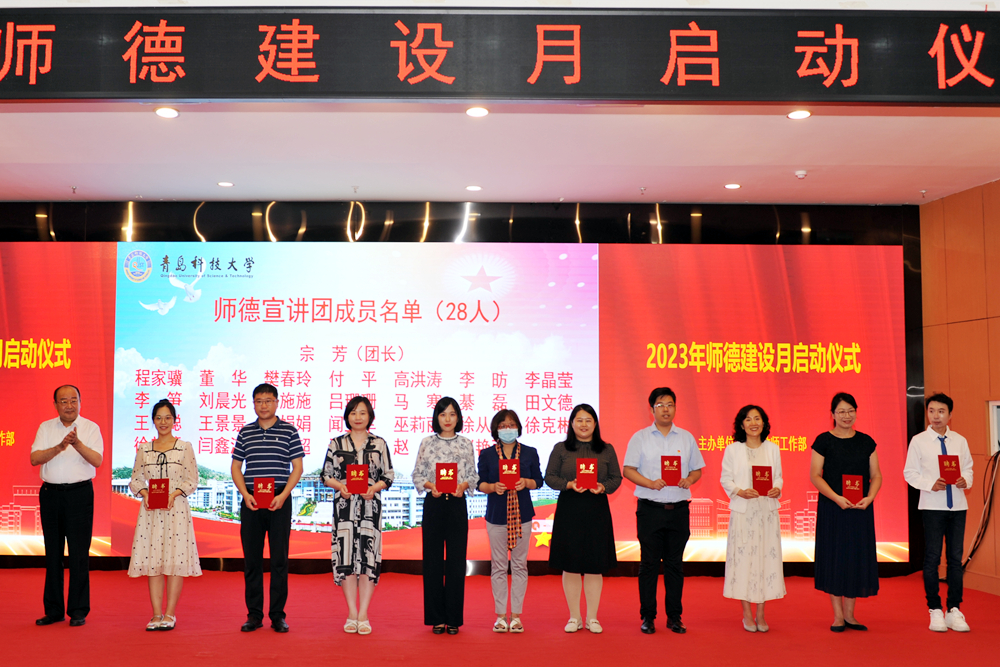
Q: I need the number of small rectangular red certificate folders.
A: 10